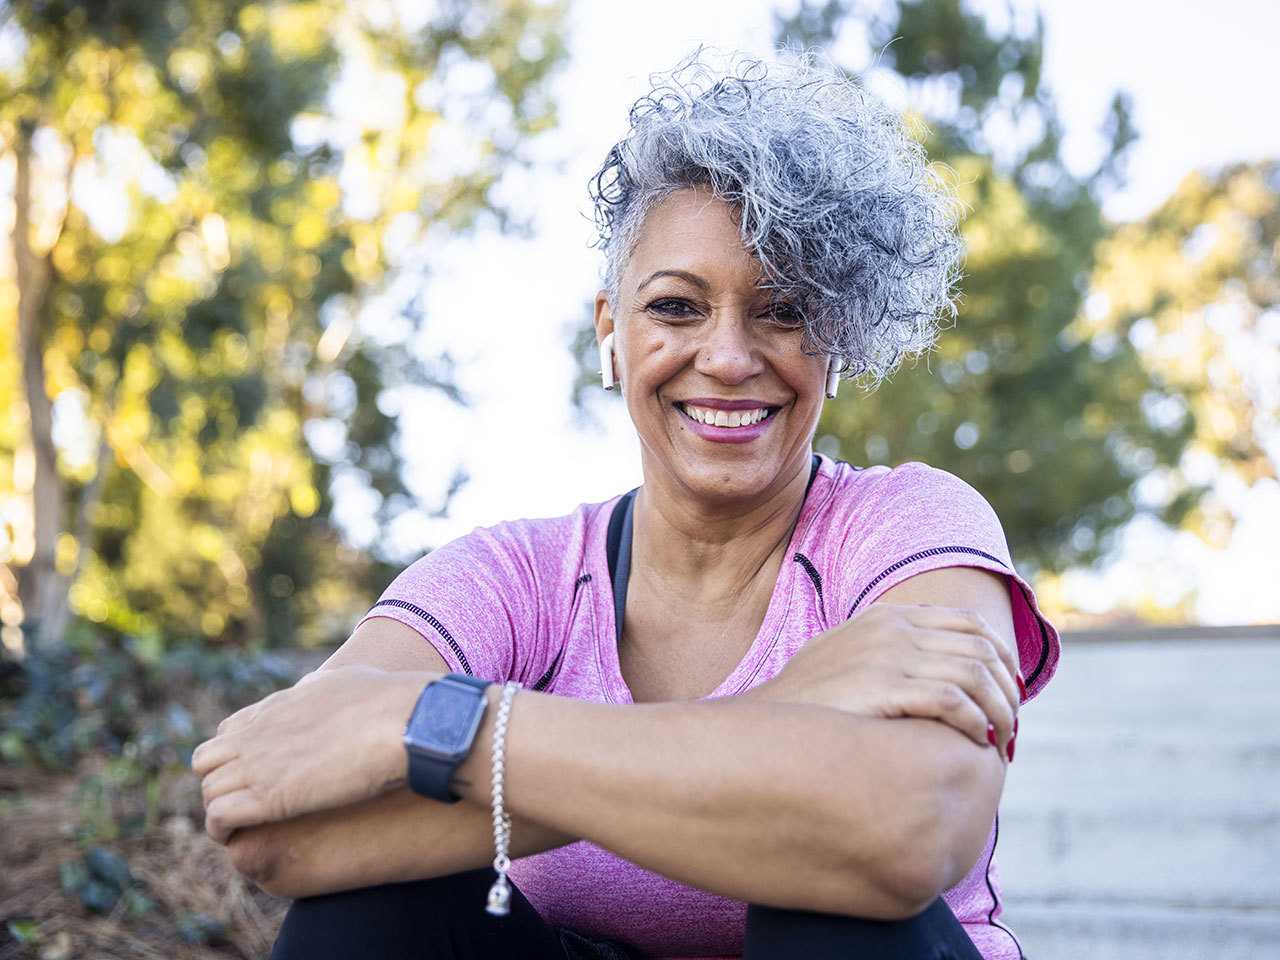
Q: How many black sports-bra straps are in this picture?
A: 2